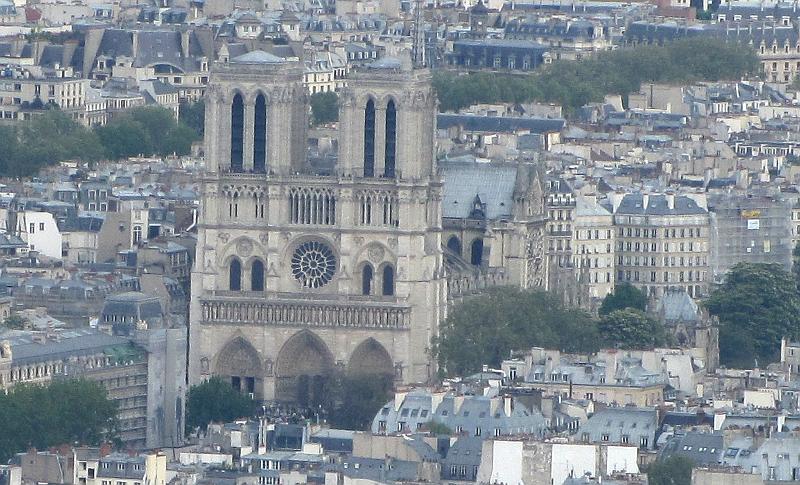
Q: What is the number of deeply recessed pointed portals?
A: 3